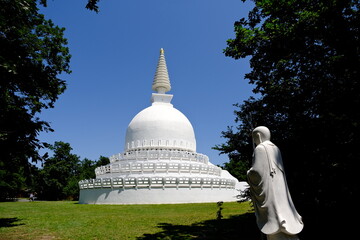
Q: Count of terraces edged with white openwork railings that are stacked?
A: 3